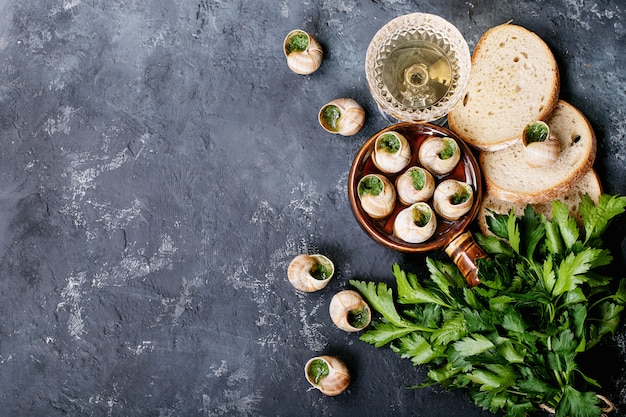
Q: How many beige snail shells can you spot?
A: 12